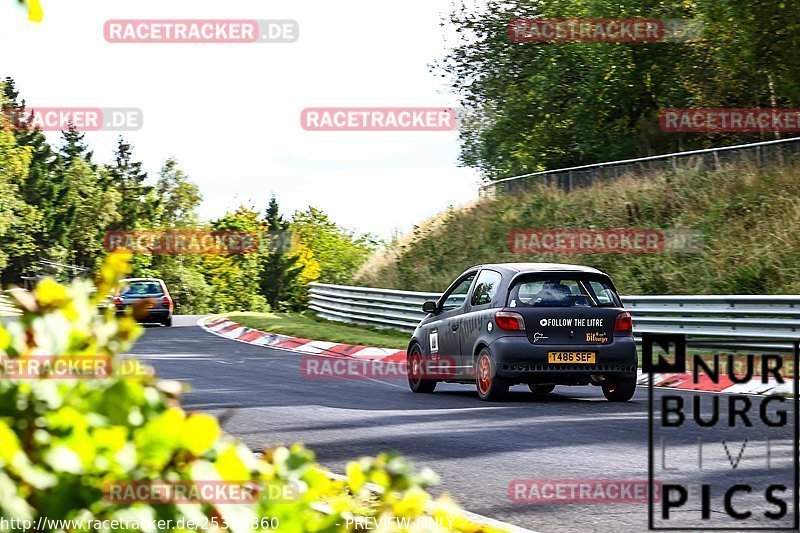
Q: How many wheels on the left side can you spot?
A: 2